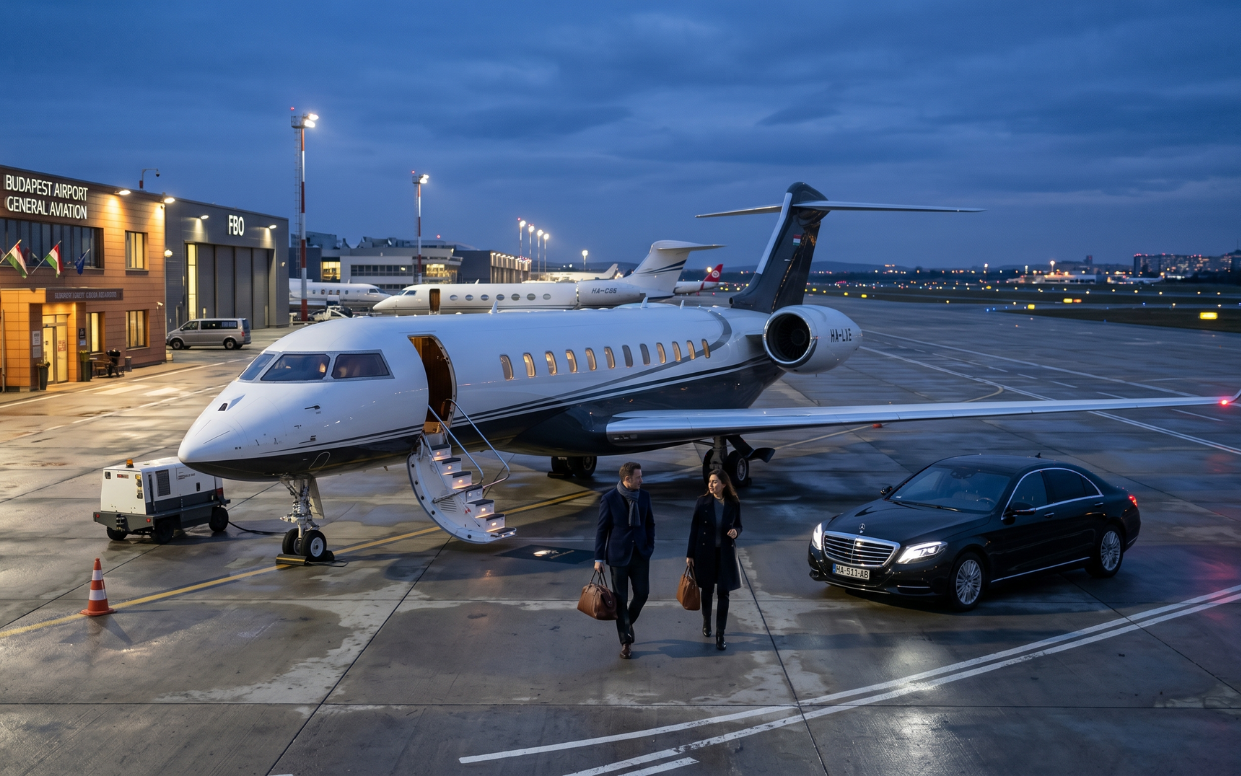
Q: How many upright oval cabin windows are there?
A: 12